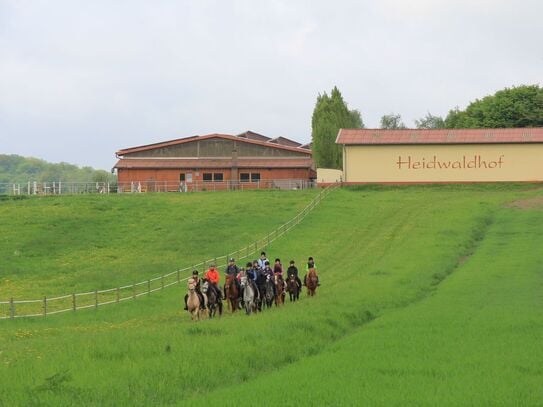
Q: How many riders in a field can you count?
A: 11